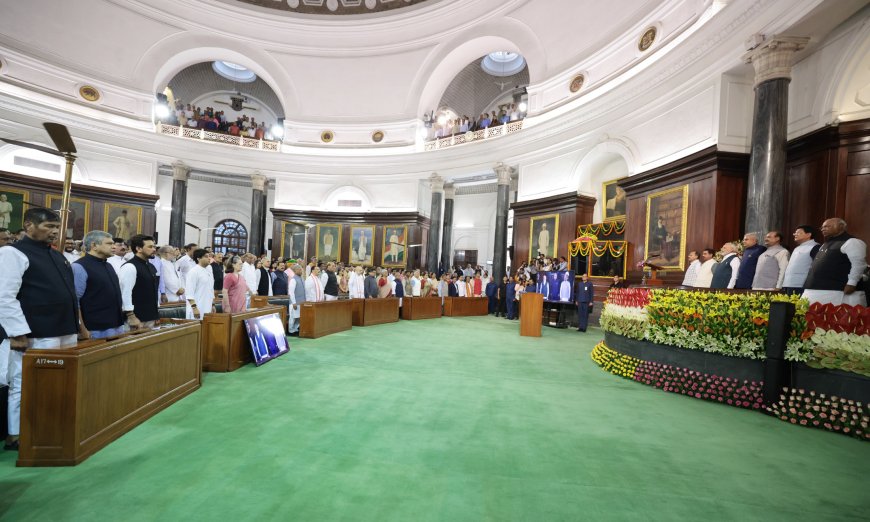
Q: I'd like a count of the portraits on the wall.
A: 10